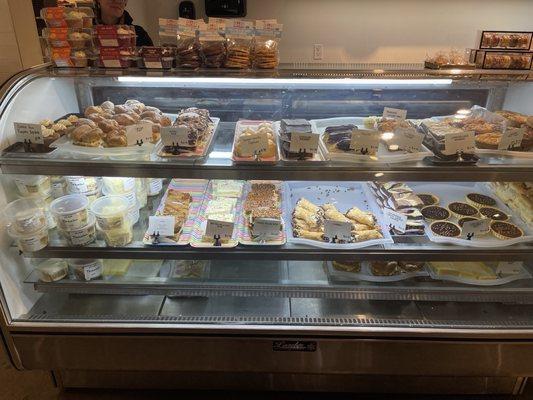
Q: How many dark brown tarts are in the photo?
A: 8